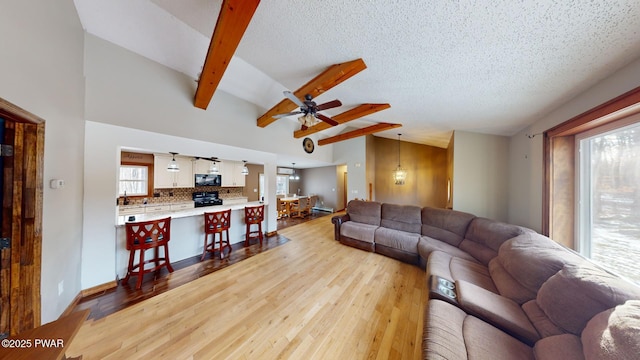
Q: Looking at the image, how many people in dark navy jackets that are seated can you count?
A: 0